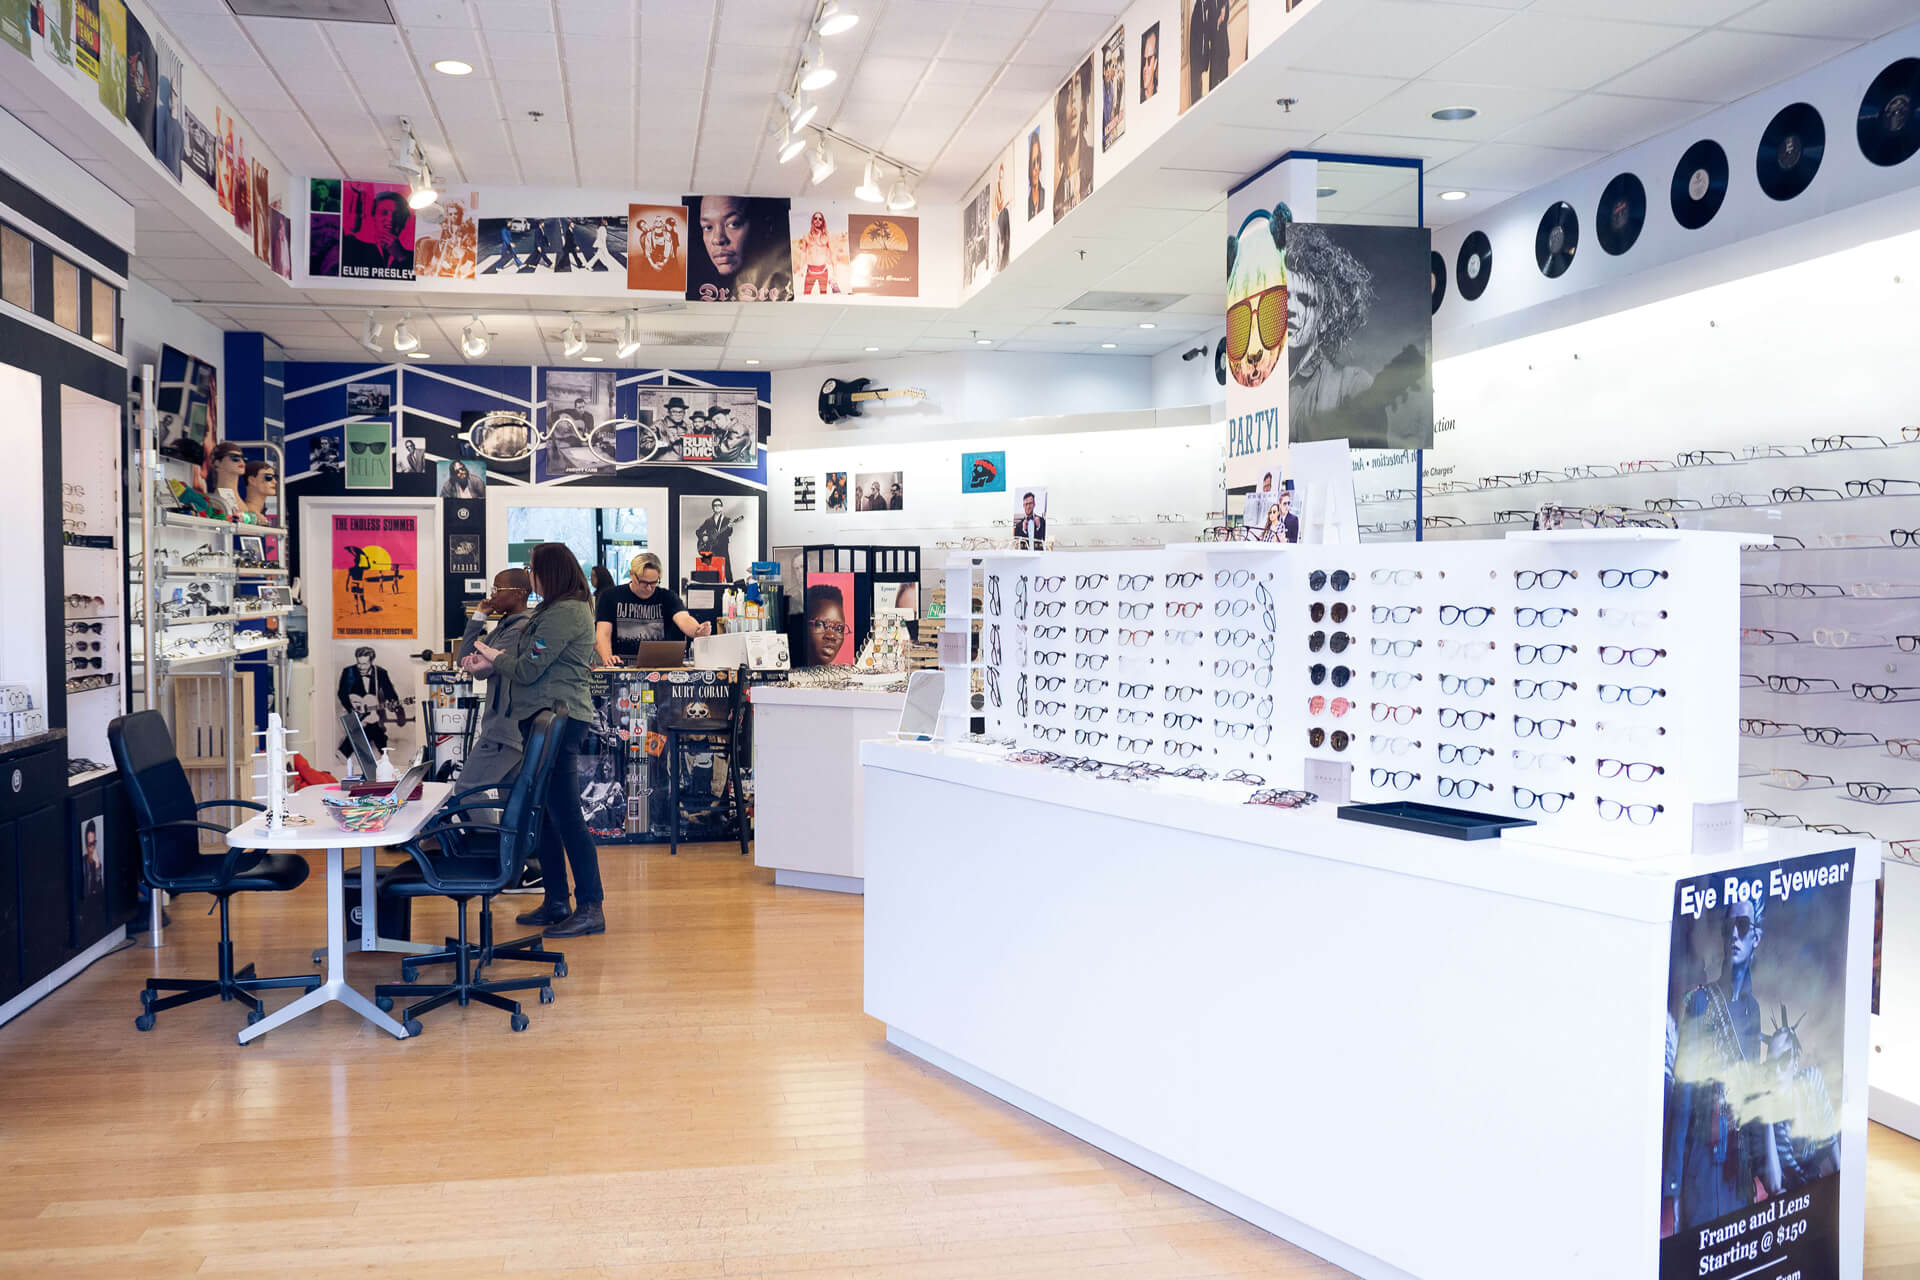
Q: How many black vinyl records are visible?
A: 8